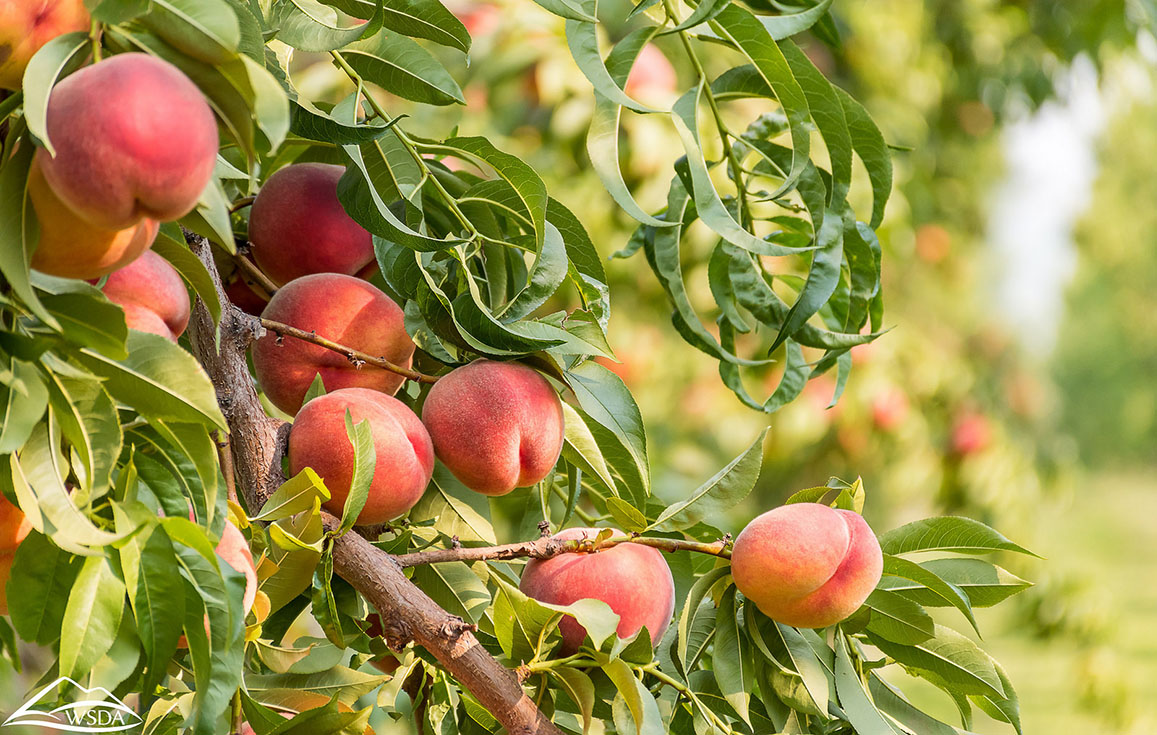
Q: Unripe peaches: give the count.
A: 0